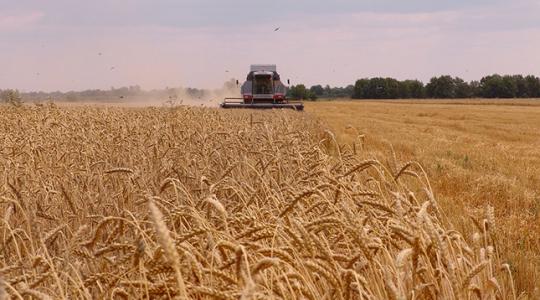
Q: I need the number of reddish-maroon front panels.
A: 2